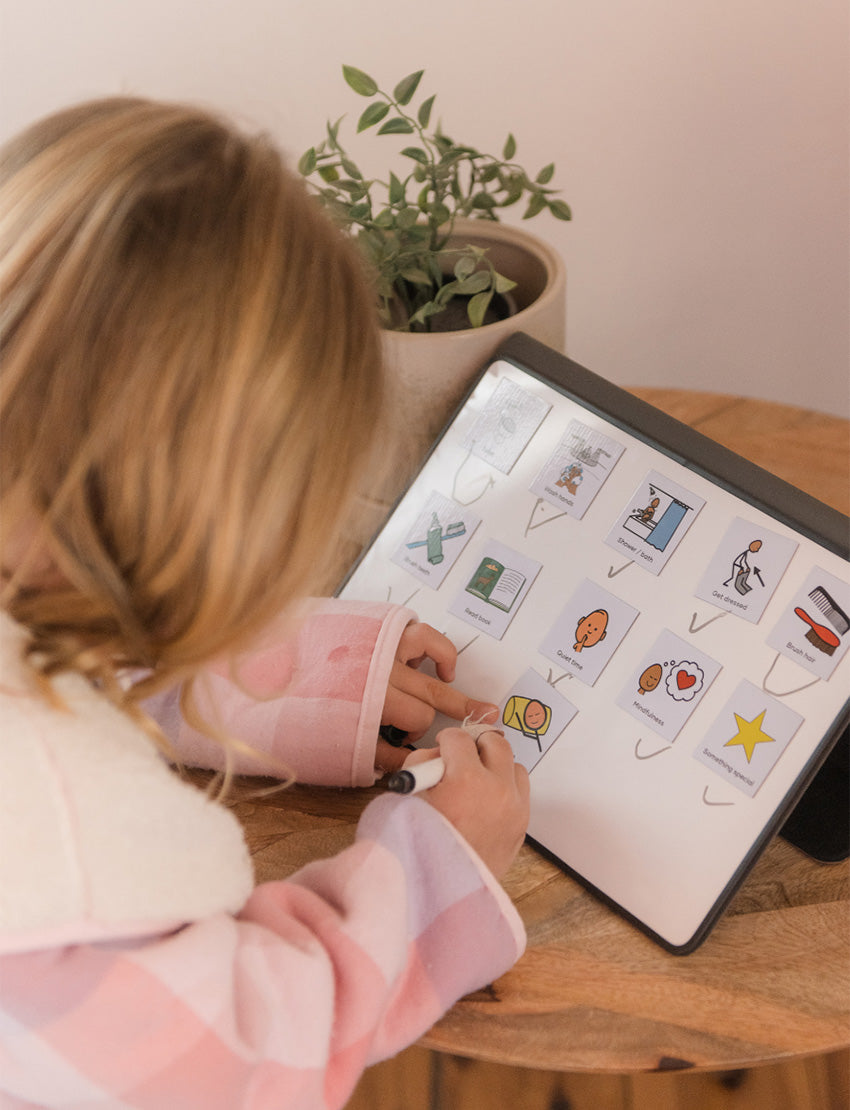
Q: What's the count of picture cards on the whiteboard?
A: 11